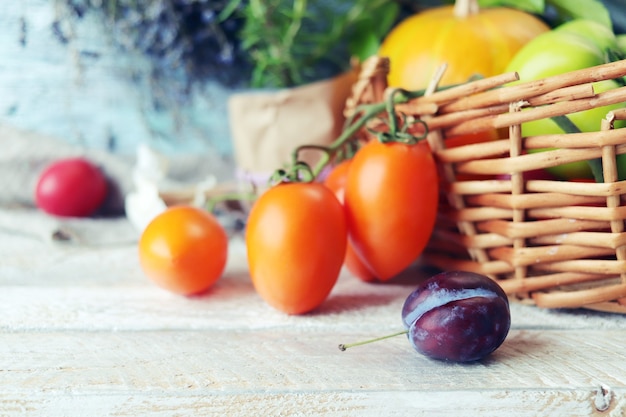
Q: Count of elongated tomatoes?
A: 3